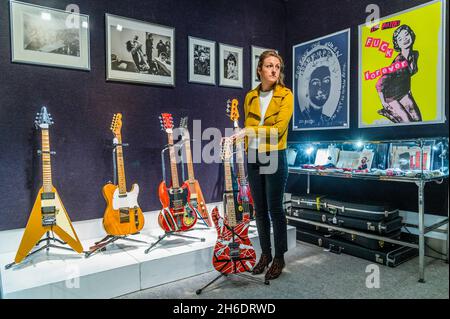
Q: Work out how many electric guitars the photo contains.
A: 6